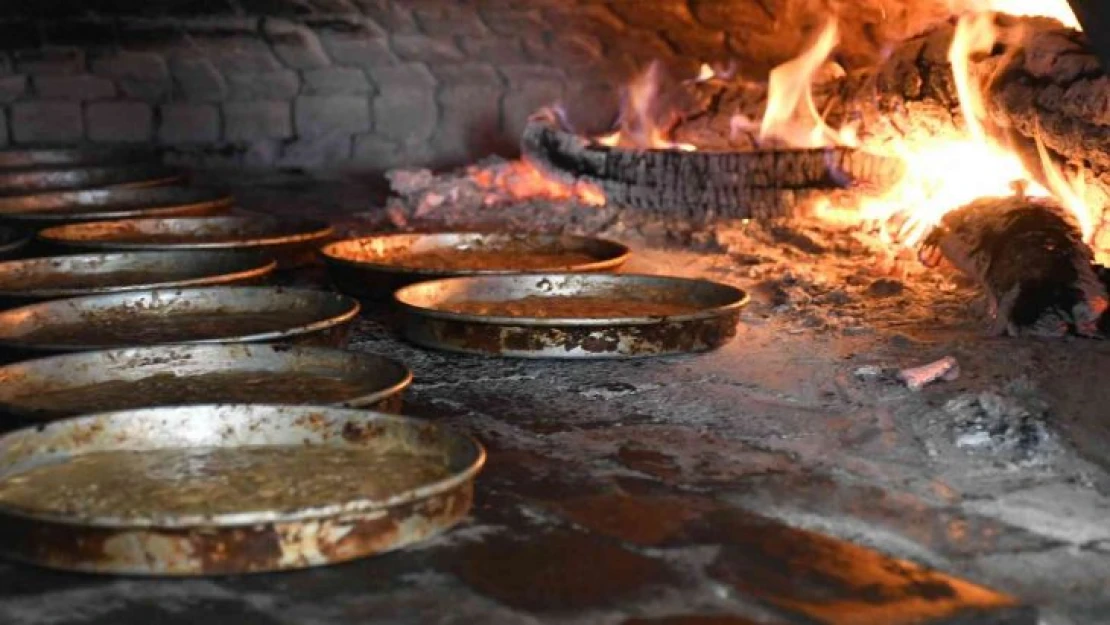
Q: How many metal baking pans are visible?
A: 11